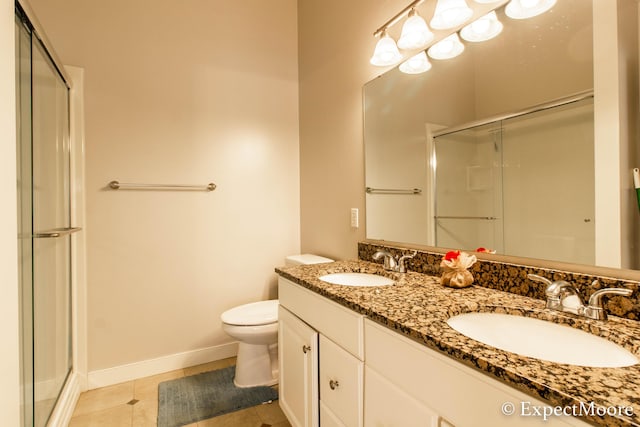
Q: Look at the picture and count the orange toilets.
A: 0